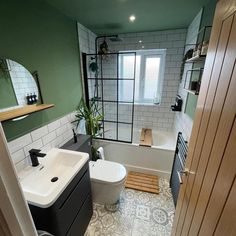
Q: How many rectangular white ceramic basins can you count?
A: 1